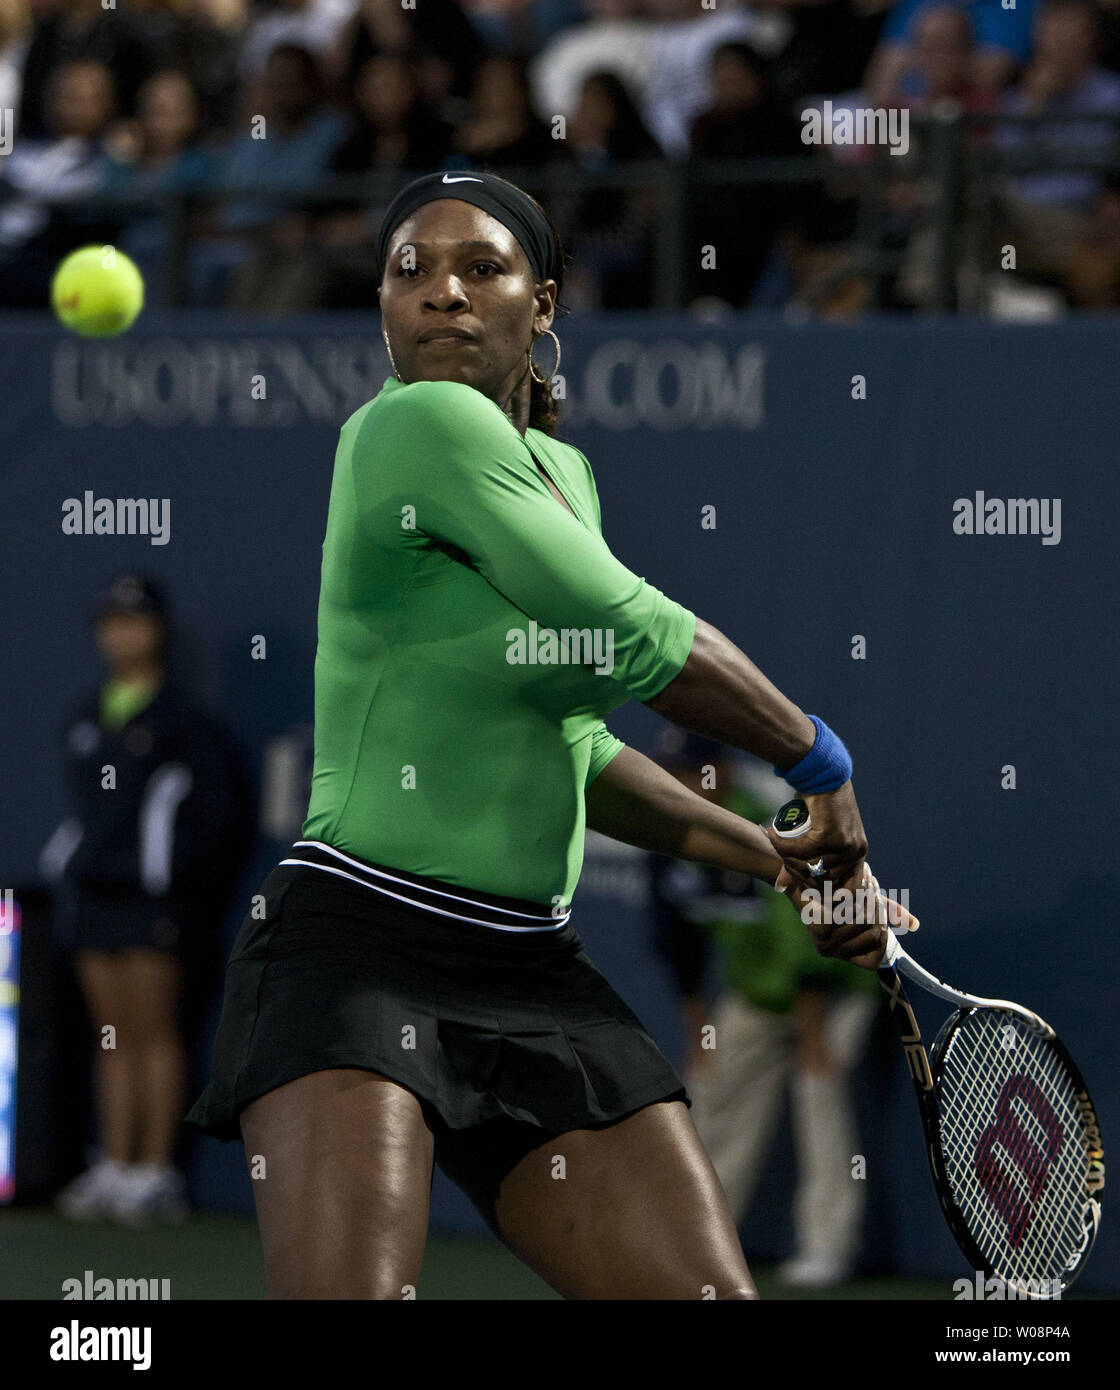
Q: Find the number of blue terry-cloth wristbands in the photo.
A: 1